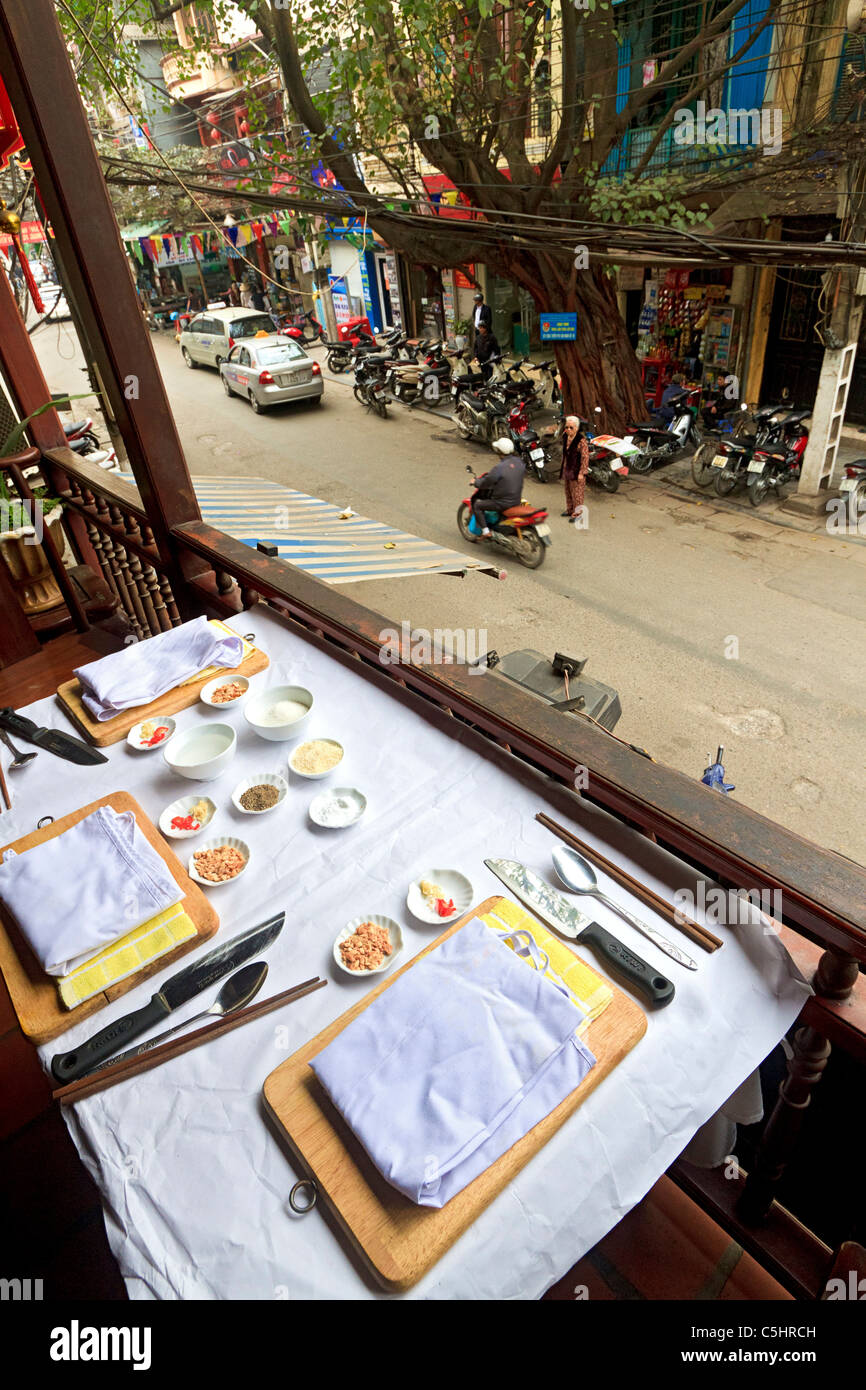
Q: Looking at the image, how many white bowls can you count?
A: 11